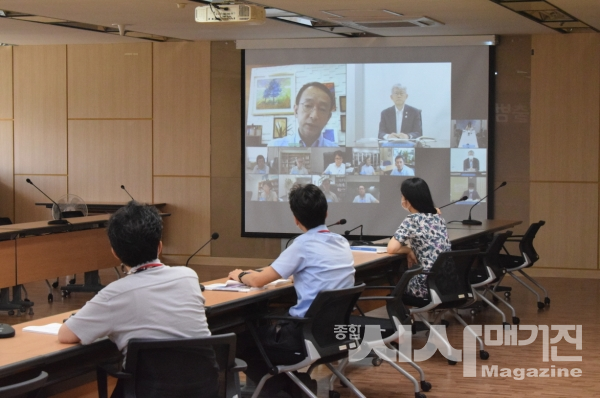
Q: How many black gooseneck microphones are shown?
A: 7